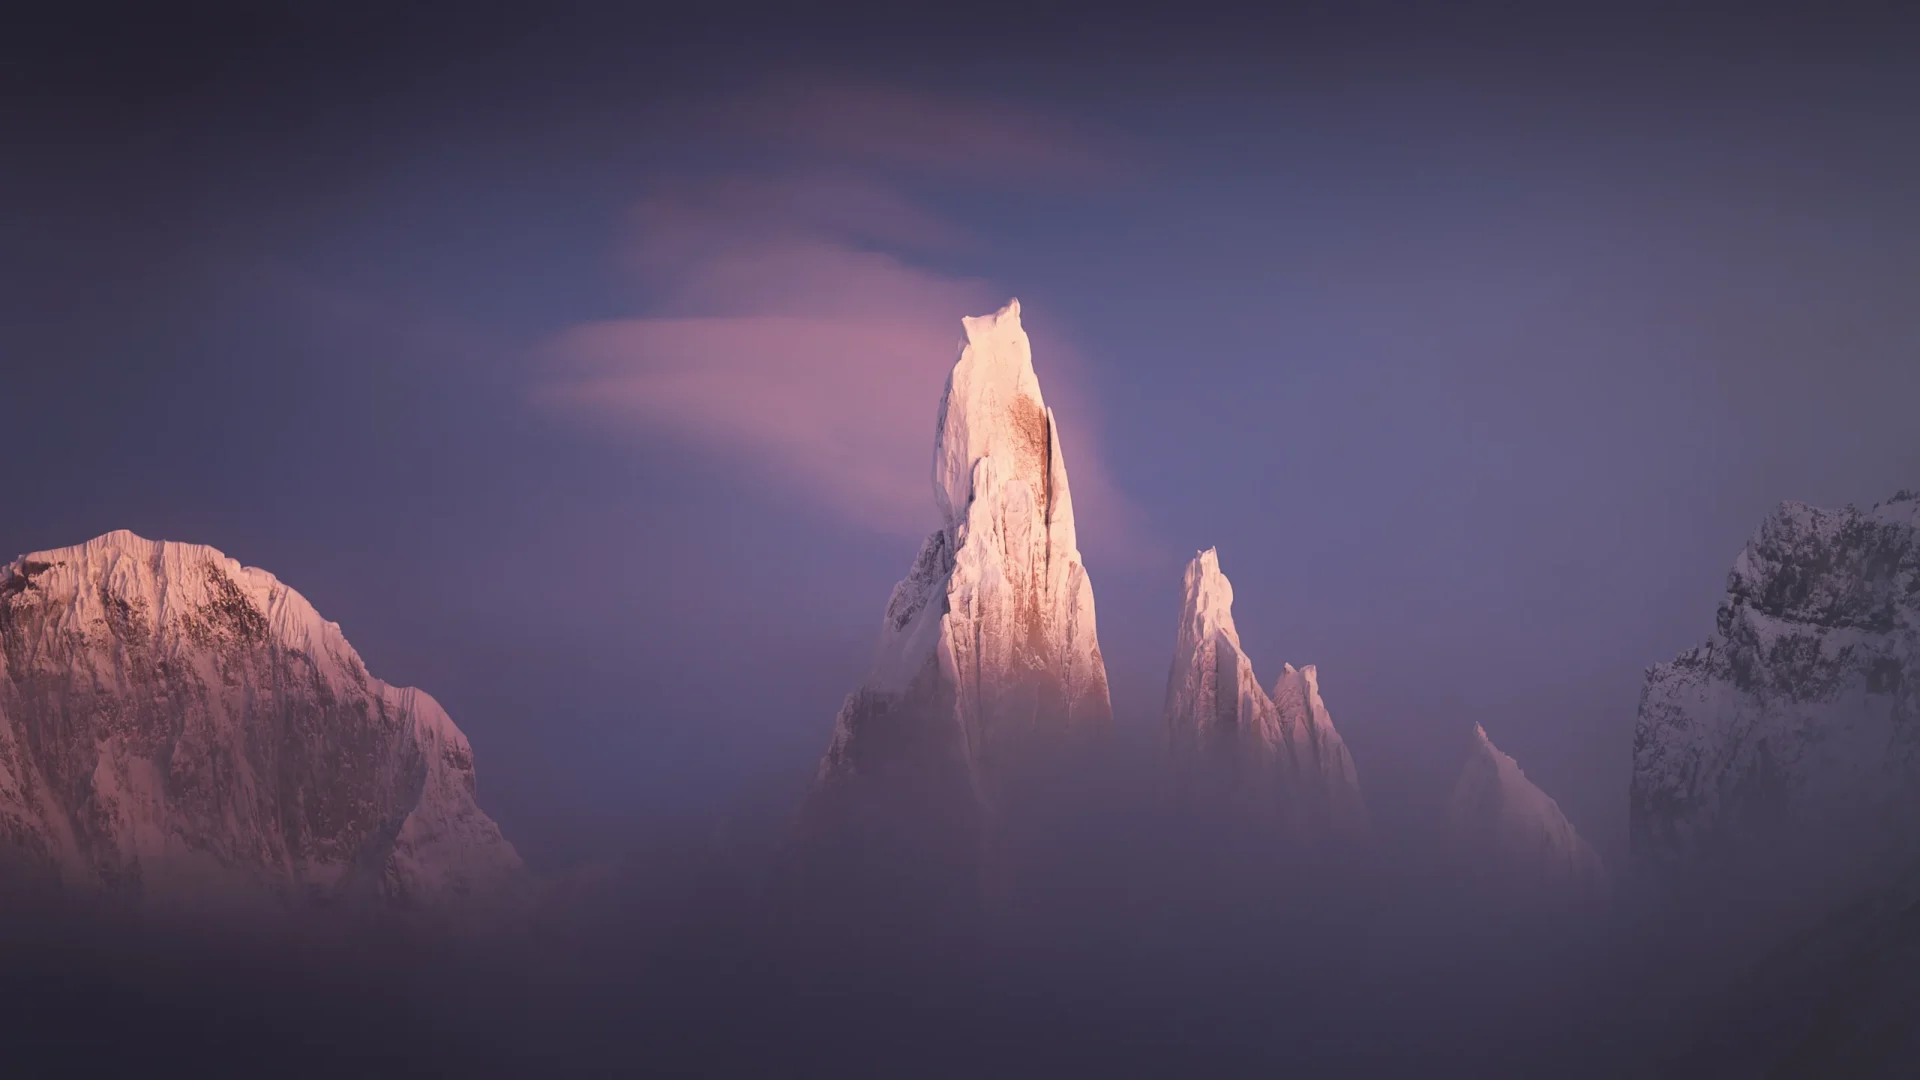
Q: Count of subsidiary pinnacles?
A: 3